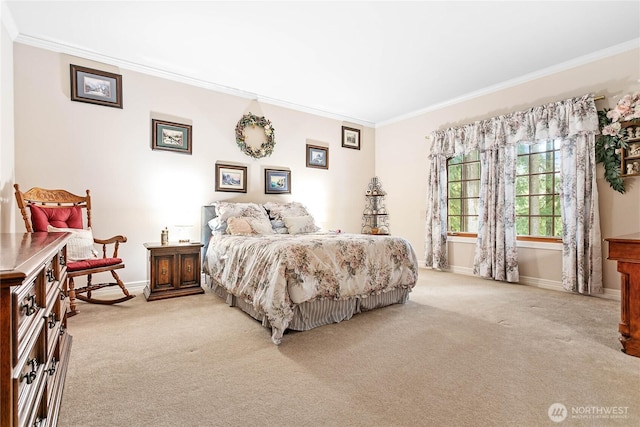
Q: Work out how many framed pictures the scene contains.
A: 6